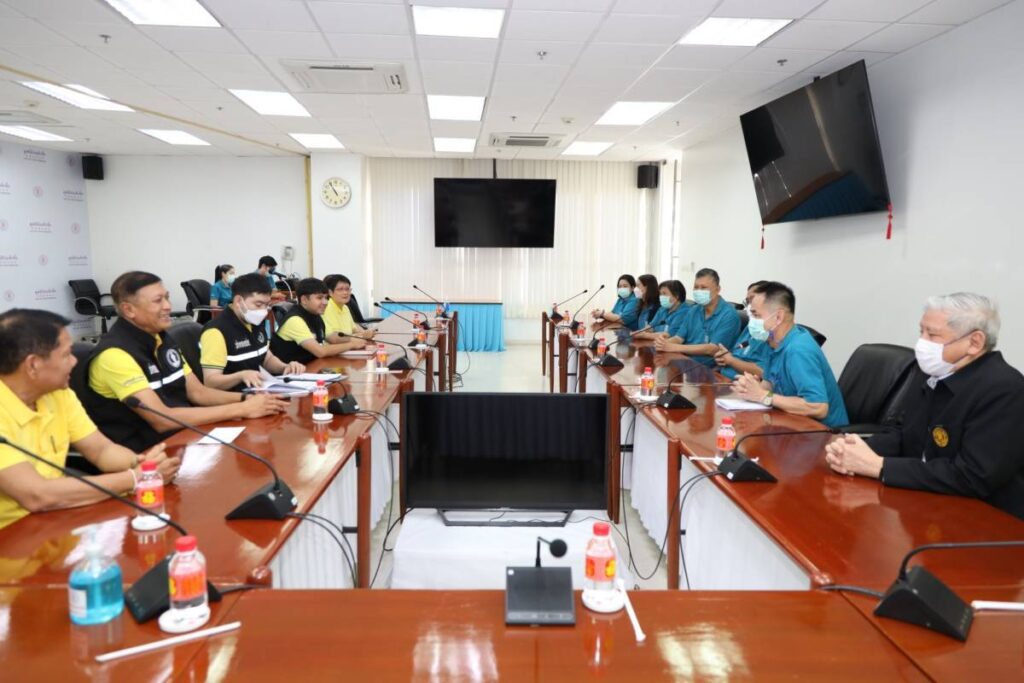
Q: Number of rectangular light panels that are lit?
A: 12